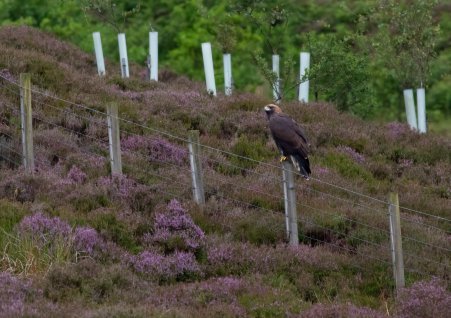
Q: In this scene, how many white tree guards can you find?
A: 9